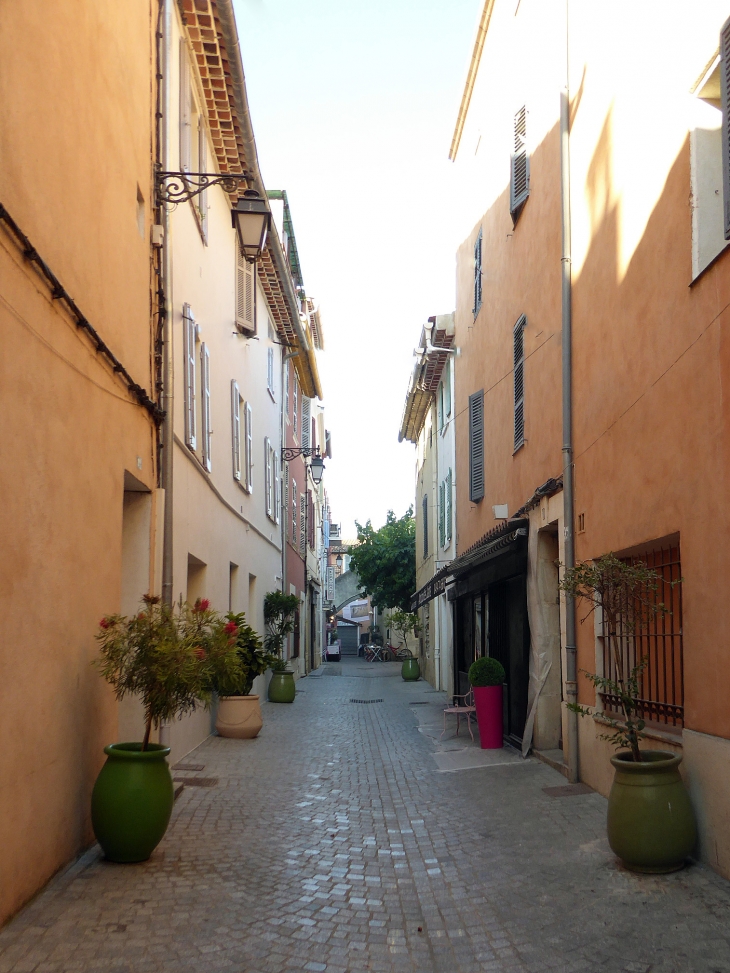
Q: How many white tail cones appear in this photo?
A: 0